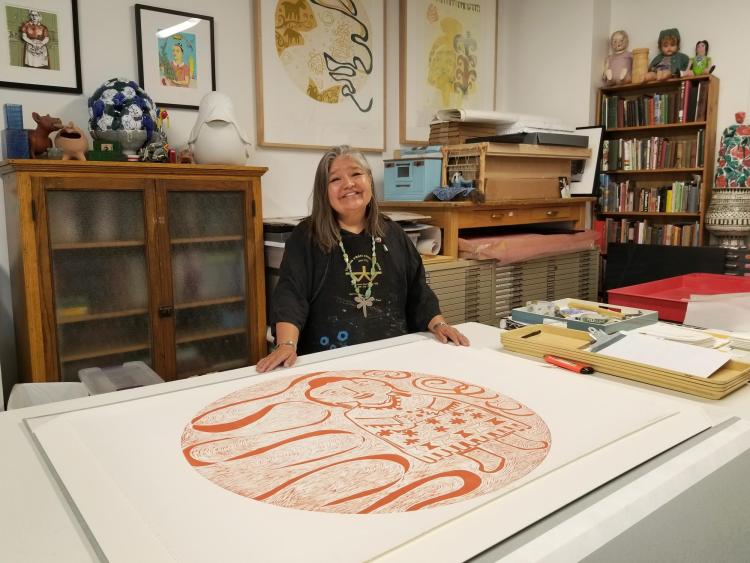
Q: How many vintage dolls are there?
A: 3